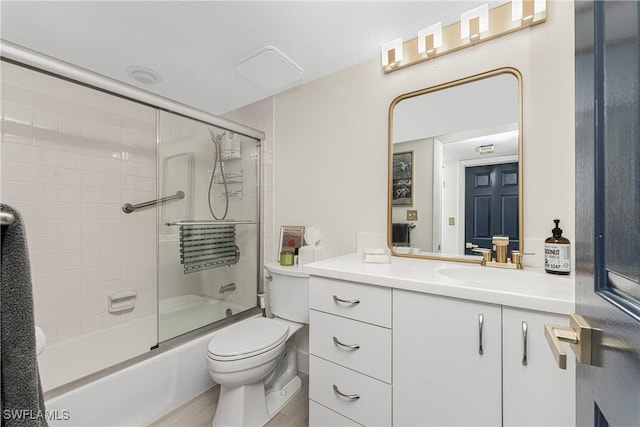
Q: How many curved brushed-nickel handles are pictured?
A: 5